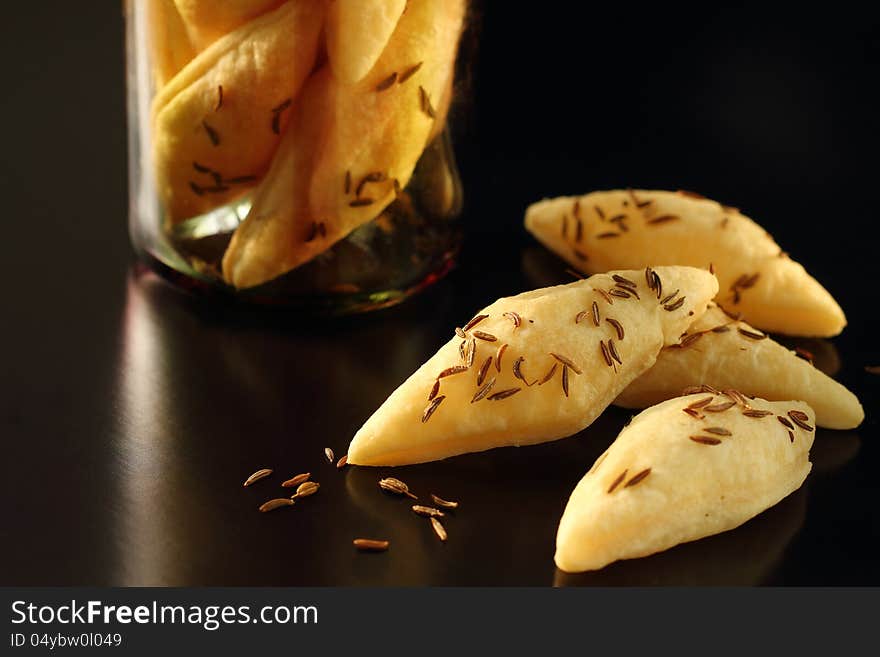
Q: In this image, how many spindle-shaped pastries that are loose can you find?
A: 4